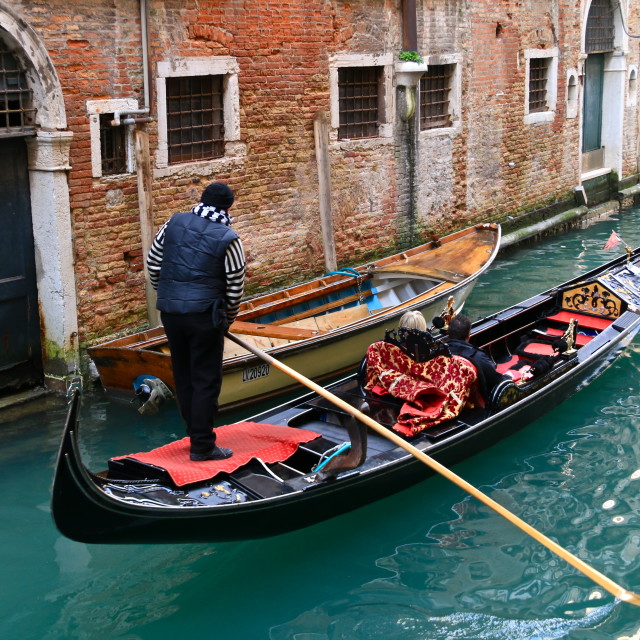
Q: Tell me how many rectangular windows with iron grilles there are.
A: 5